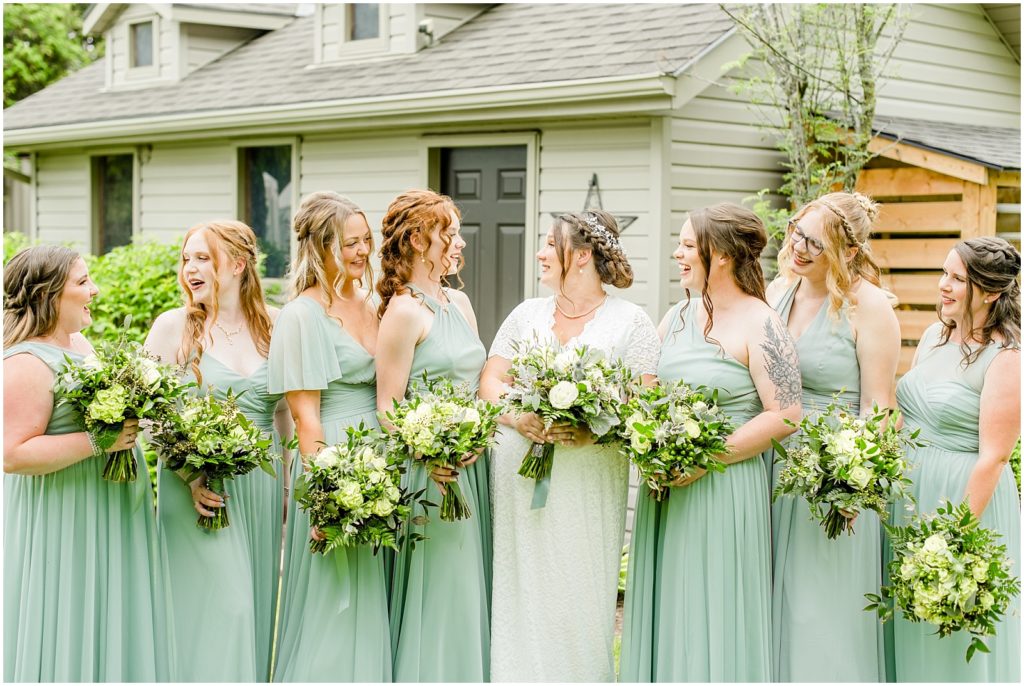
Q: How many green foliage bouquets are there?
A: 8